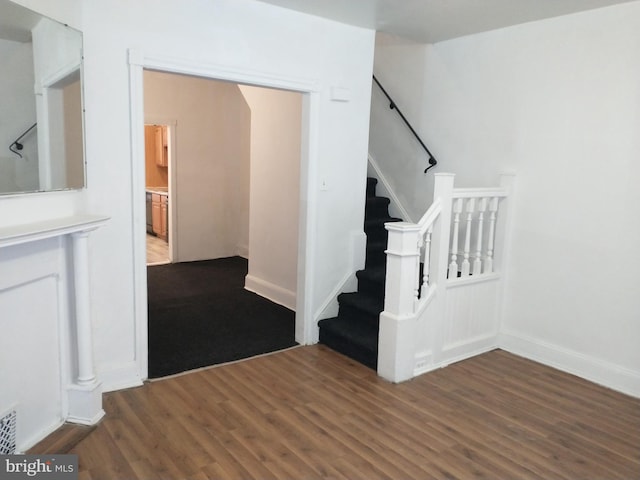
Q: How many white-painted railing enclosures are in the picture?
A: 1